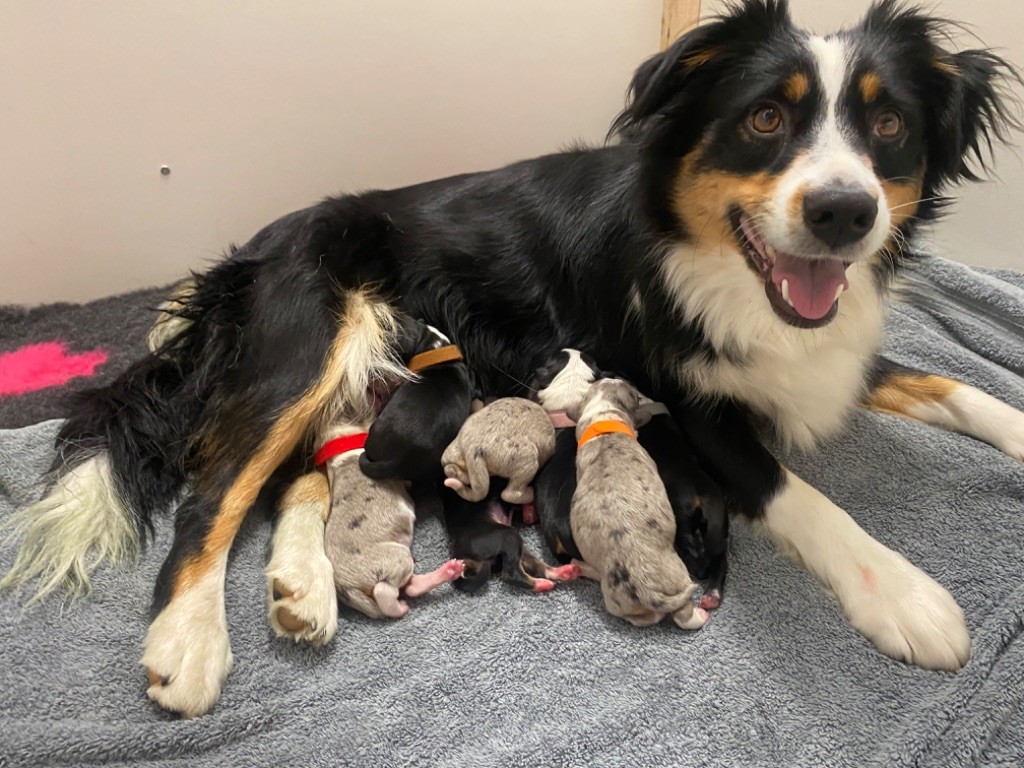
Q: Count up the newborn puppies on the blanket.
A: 7